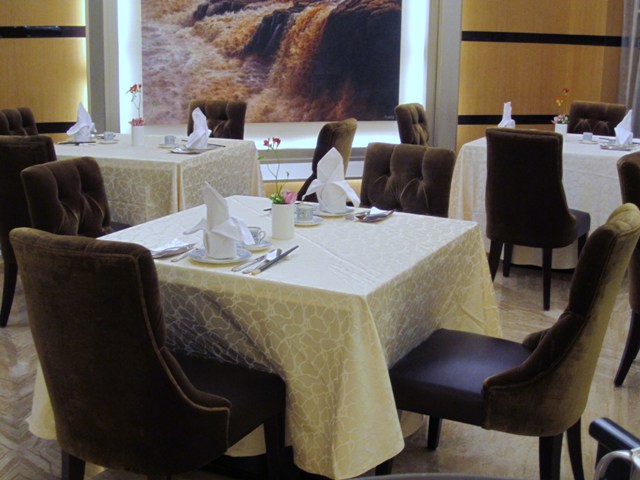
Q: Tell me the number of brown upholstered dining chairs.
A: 12